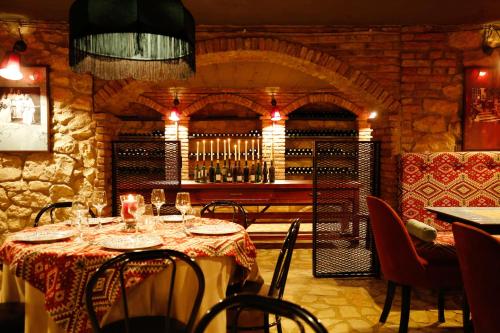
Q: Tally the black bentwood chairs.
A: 5